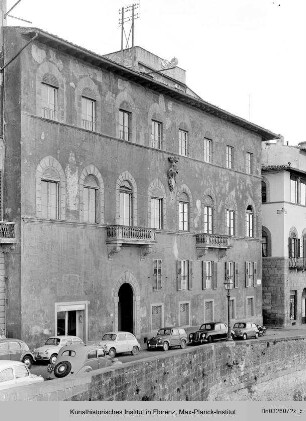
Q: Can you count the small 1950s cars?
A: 8